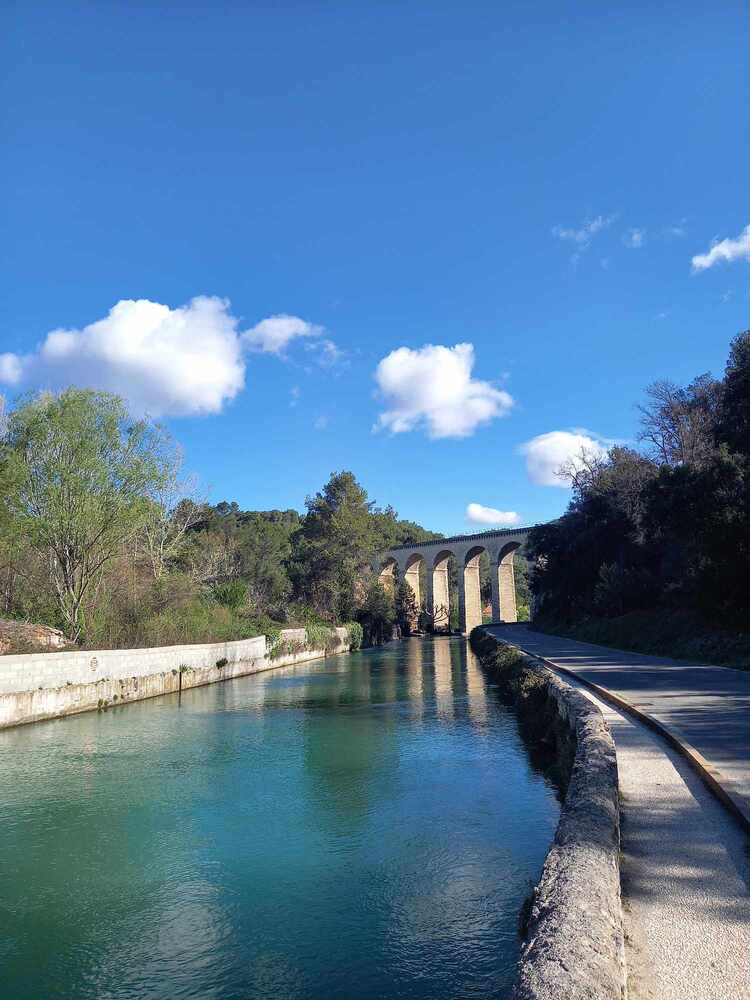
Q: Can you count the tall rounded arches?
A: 5